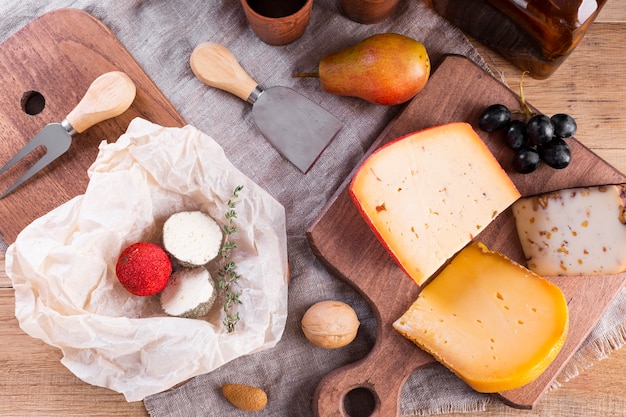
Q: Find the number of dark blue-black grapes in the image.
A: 6